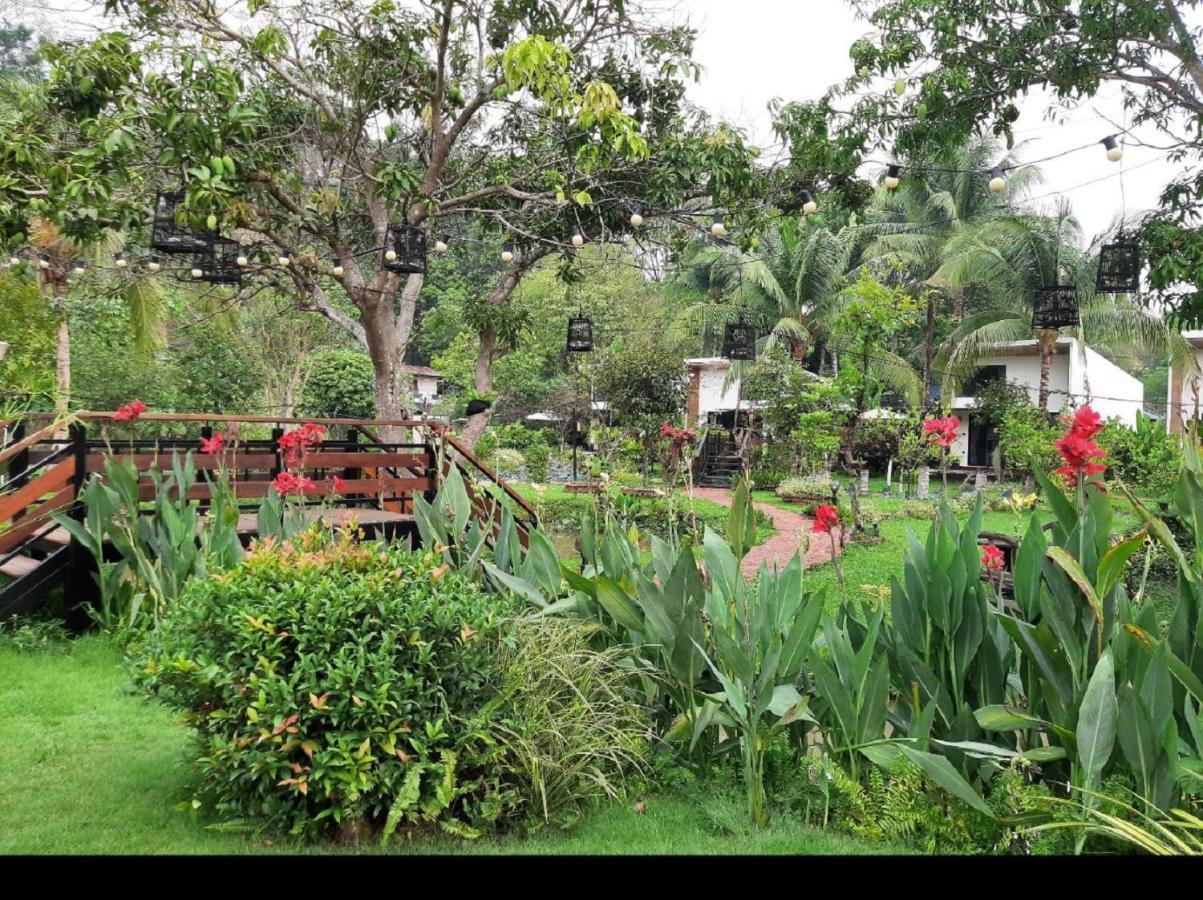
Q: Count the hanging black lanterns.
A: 7